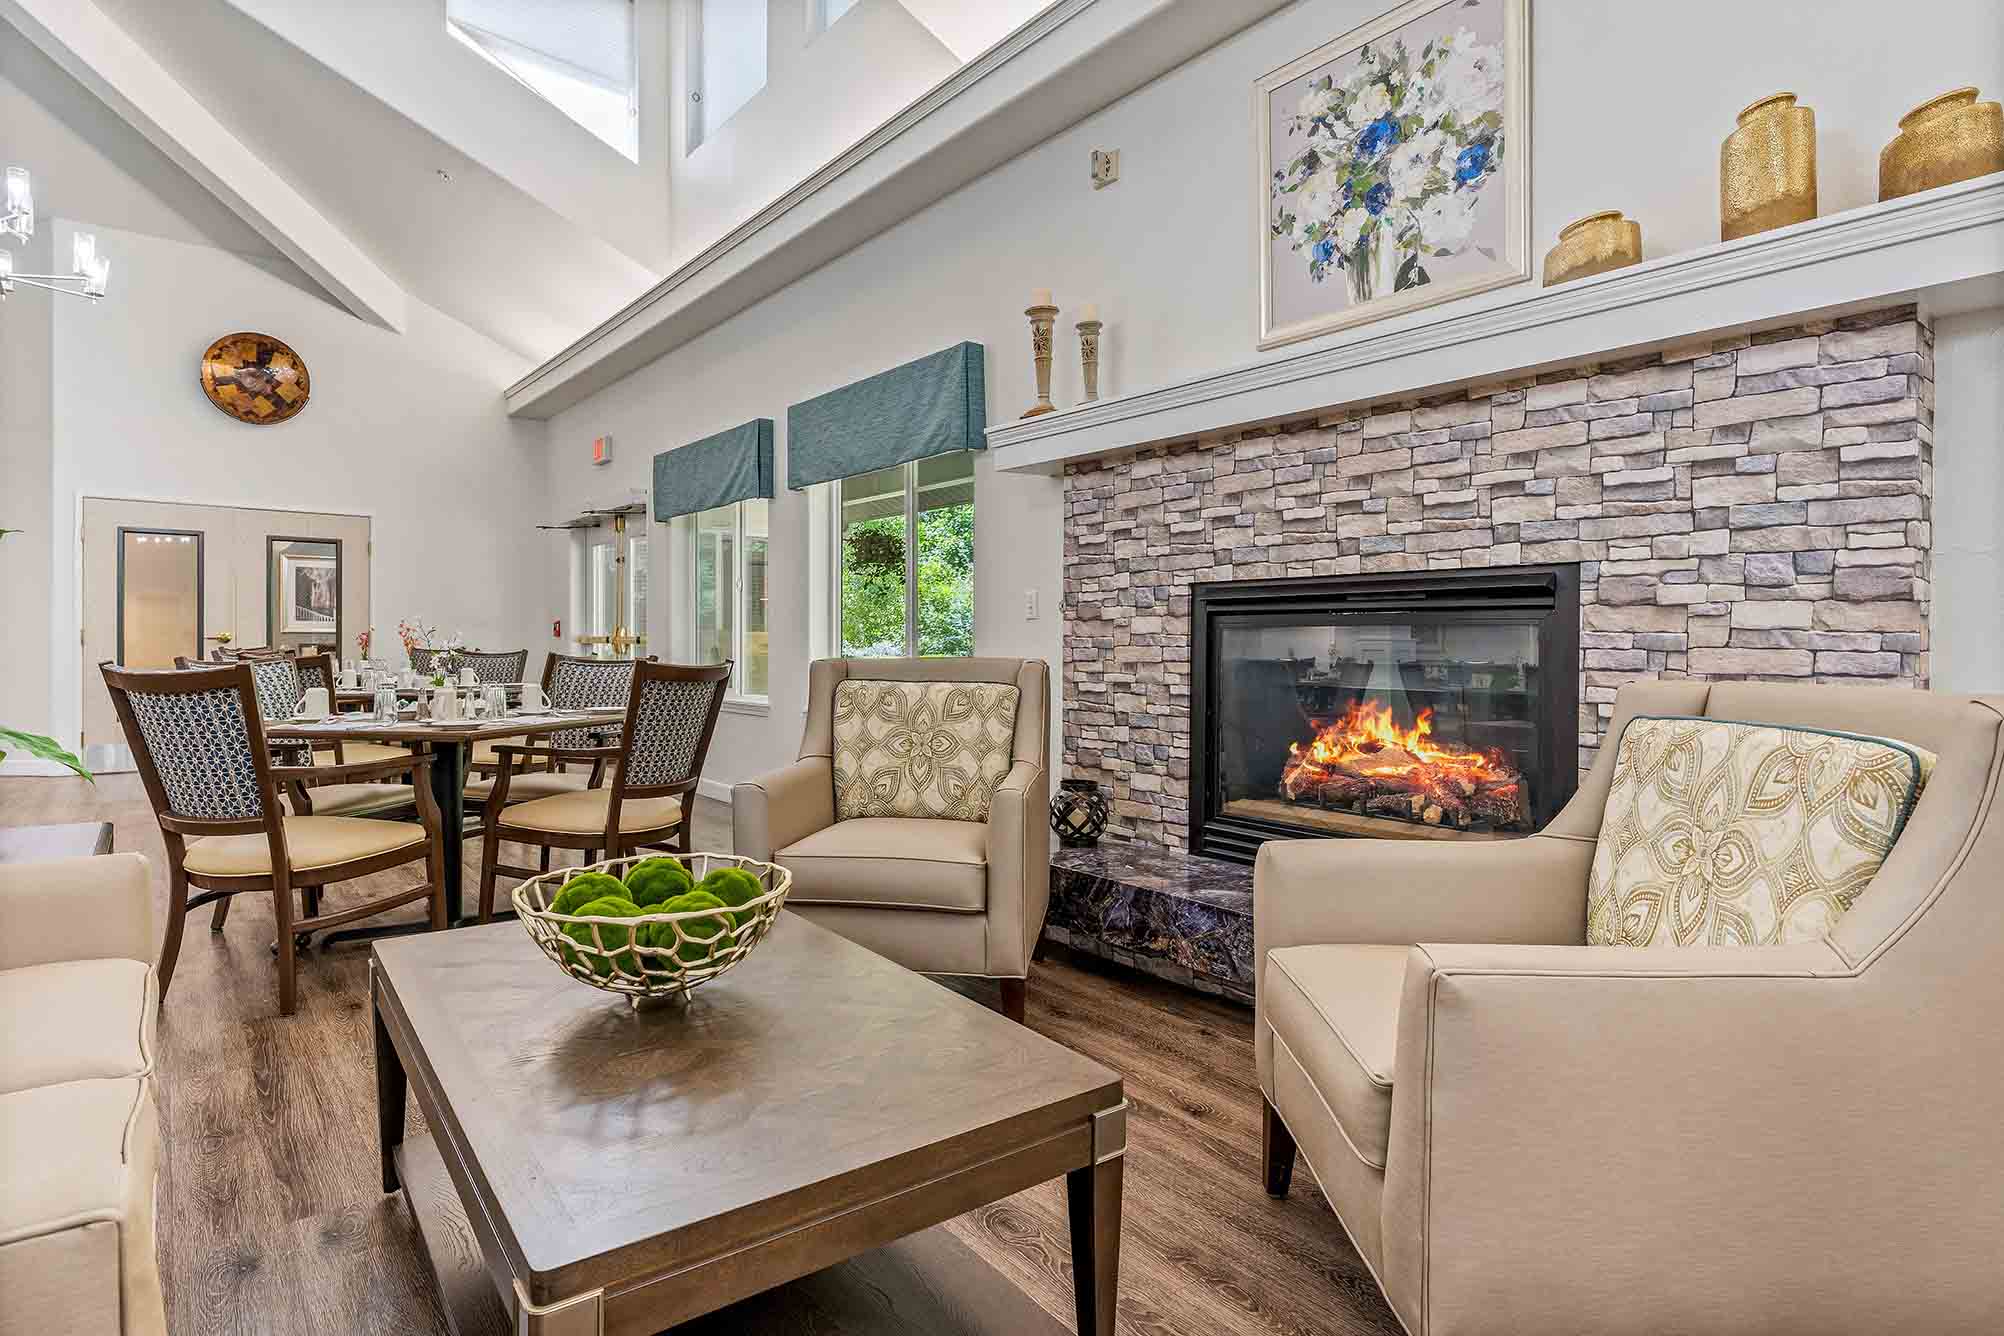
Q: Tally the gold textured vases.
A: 3